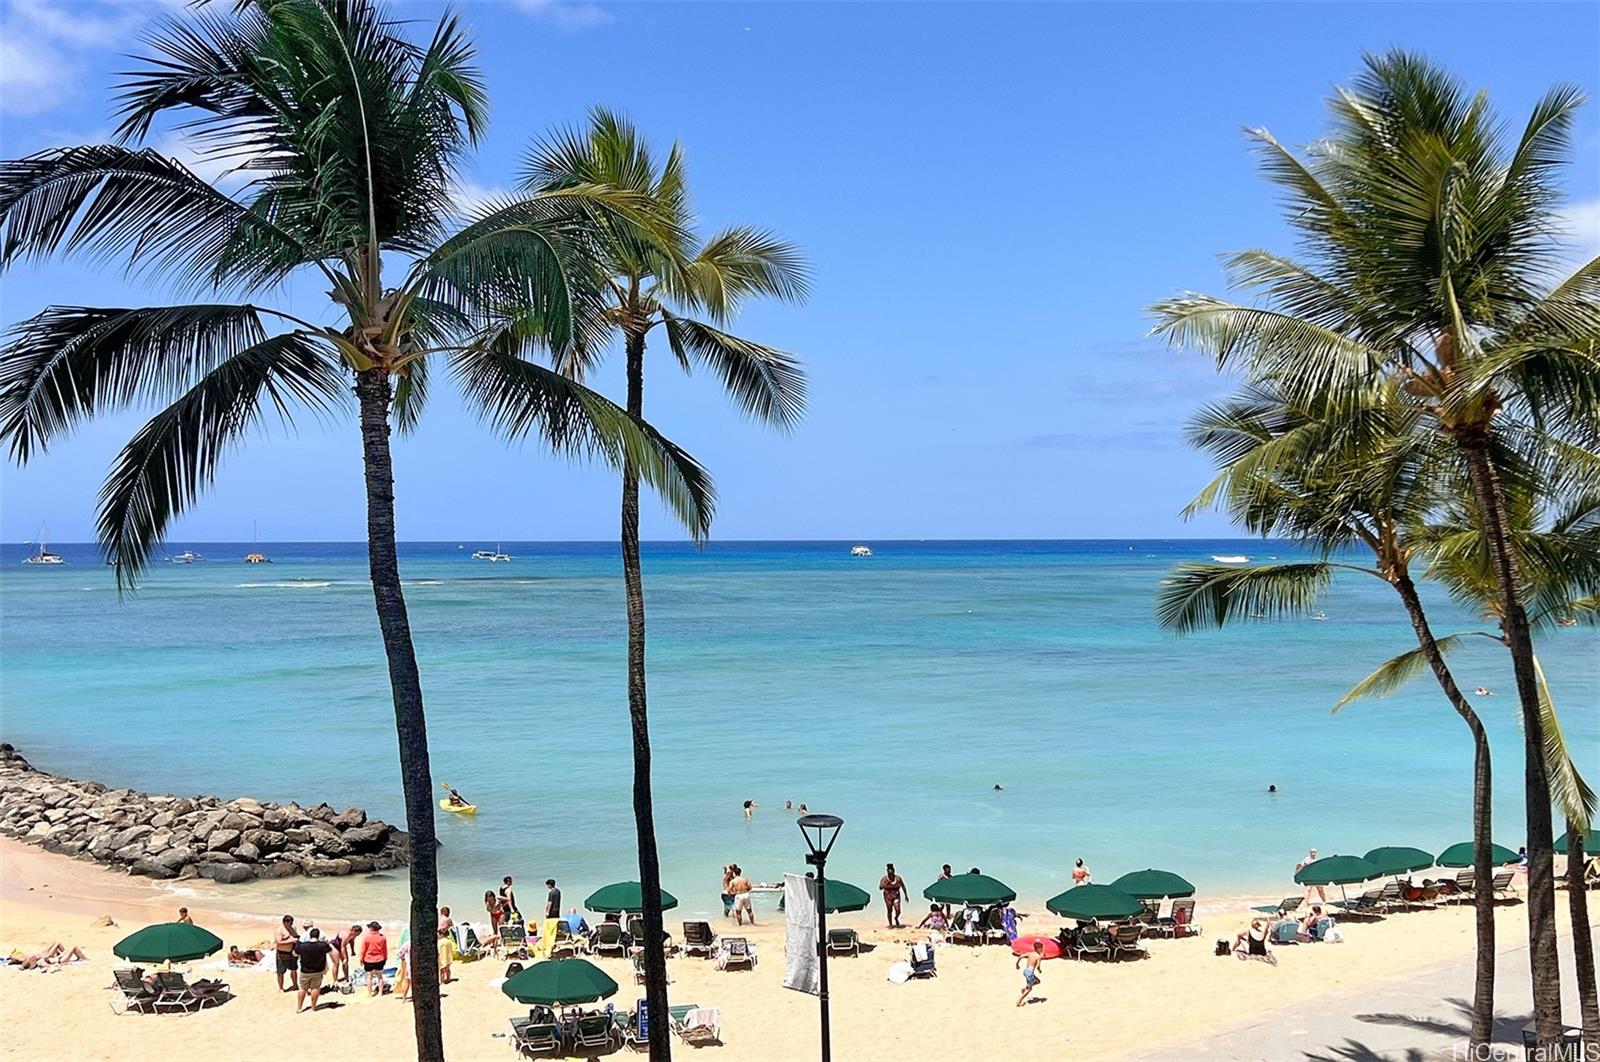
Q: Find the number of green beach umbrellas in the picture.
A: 11